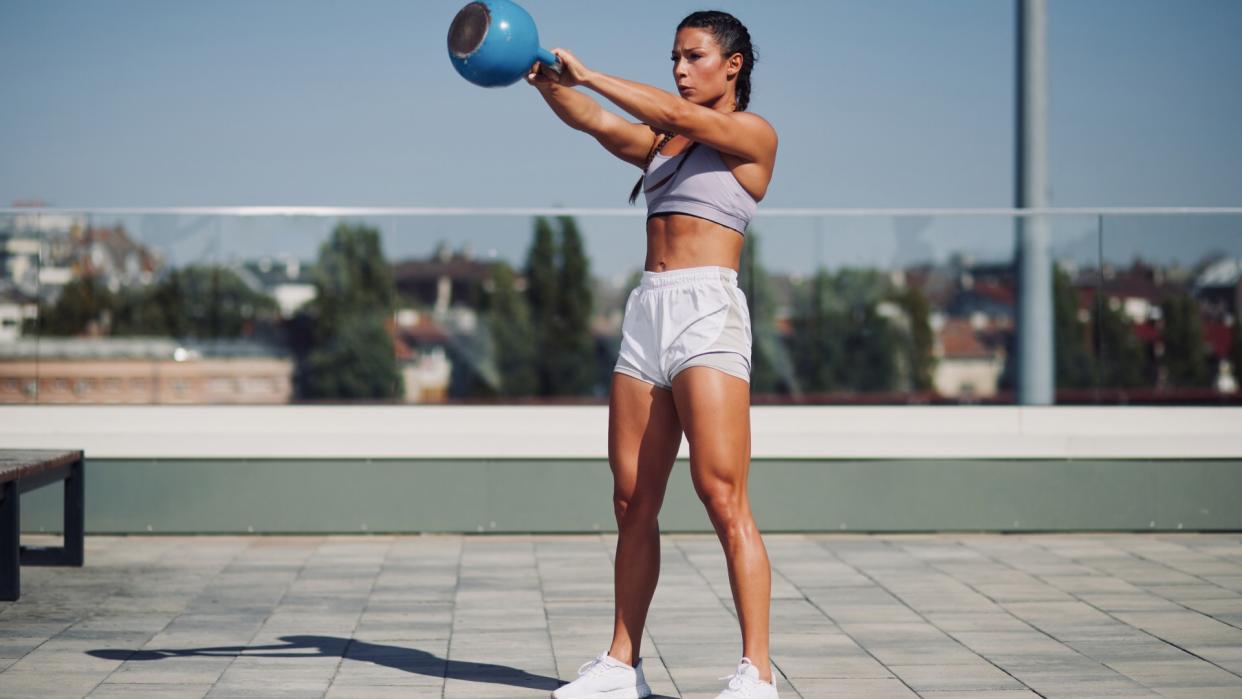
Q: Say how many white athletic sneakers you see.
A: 2